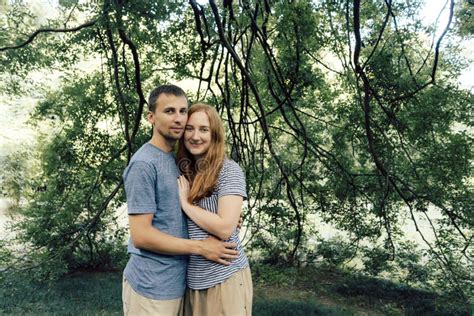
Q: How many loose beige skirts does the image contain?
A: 1